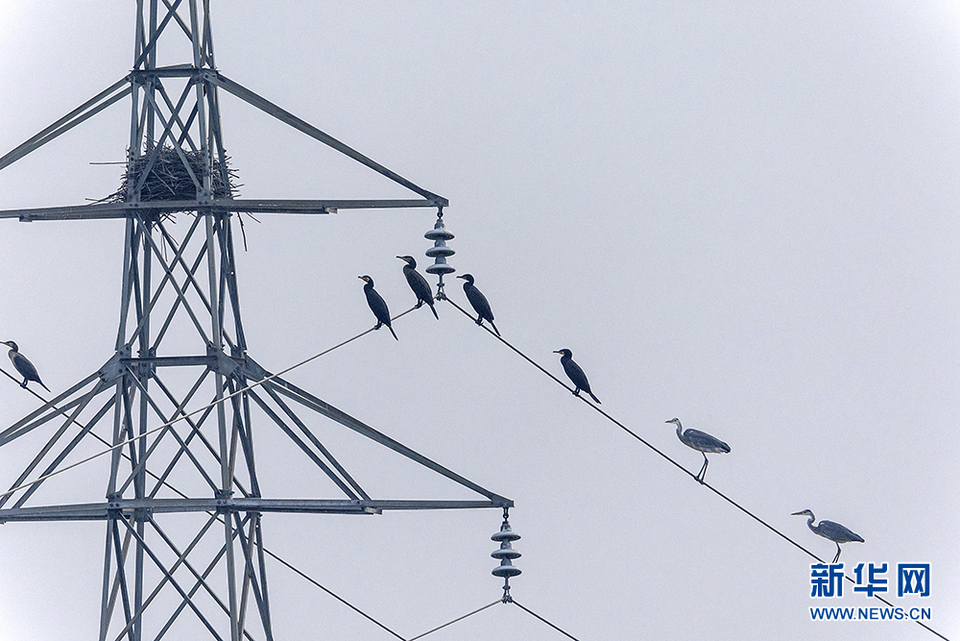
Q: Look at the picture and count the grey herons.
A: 2